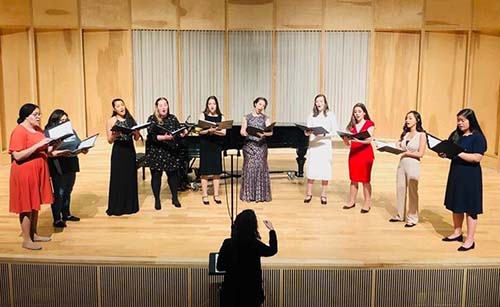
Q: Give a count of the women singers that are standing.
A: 10